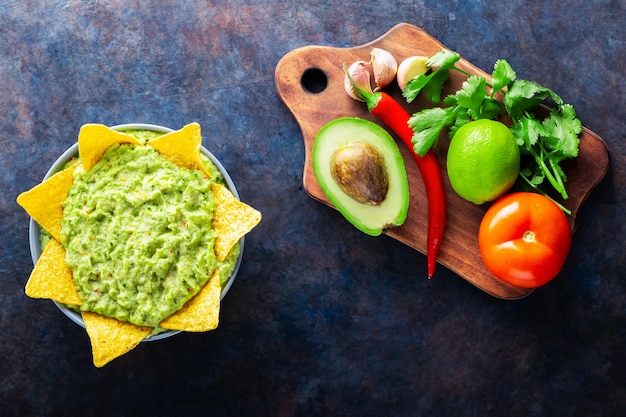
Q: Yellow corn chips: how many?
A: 7